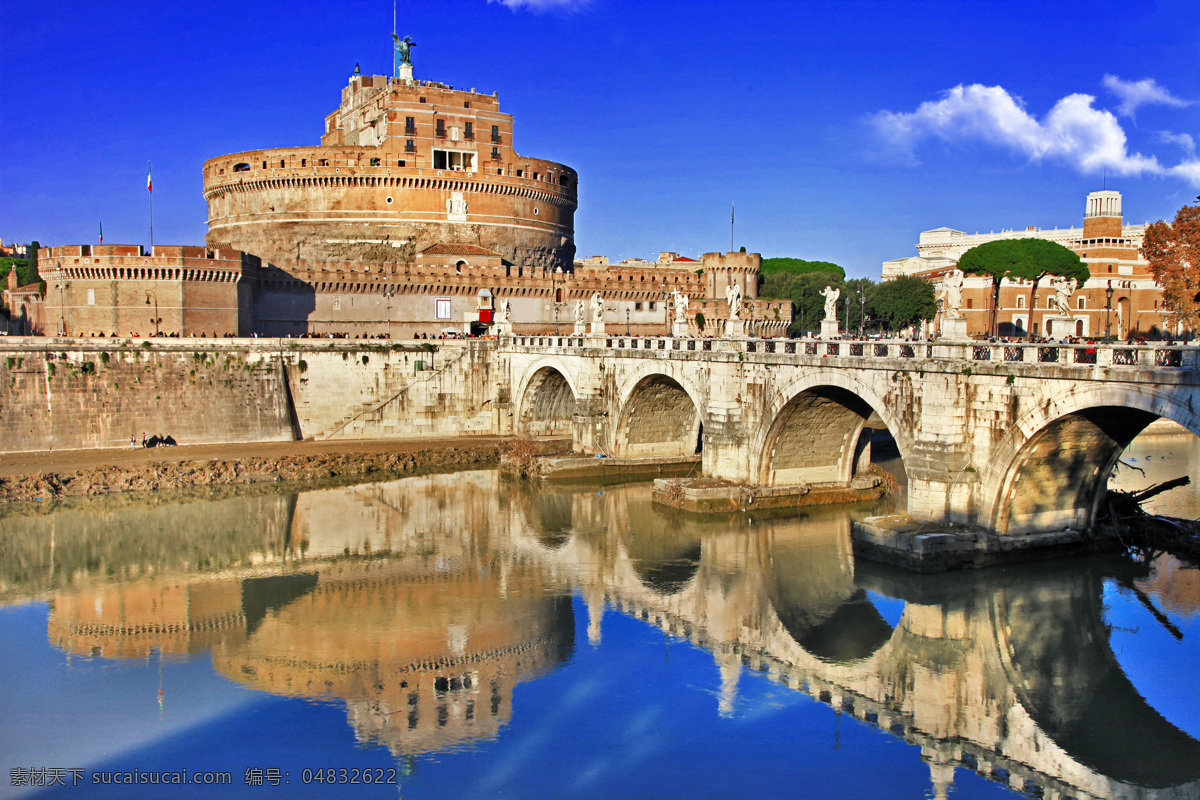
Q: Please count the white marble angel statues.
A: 8